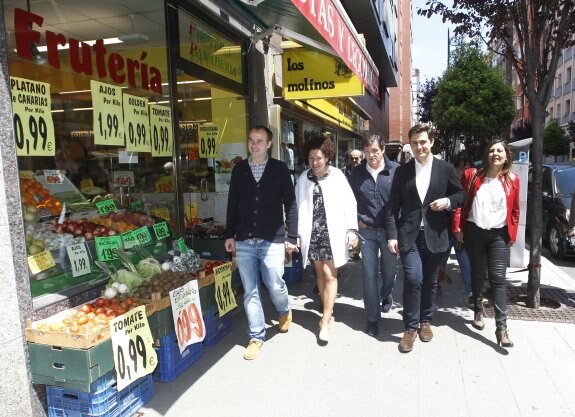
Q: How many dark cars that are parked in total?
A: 1